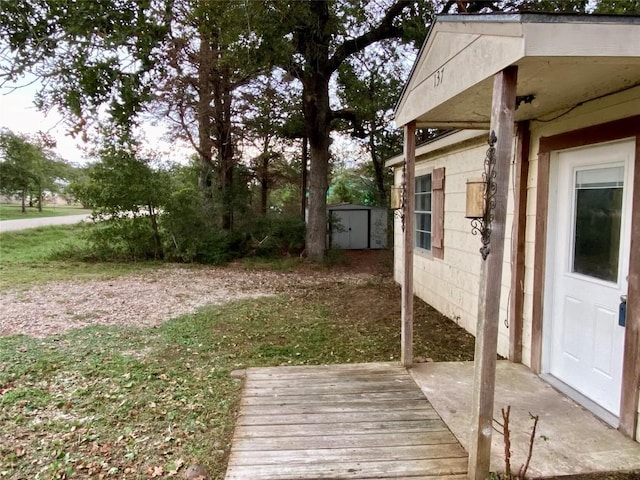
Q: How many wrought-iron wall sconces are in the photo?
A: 2